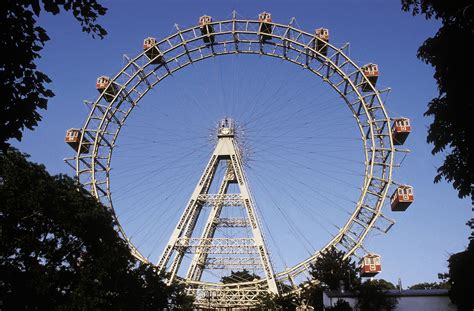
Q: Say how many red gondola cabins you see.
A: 10